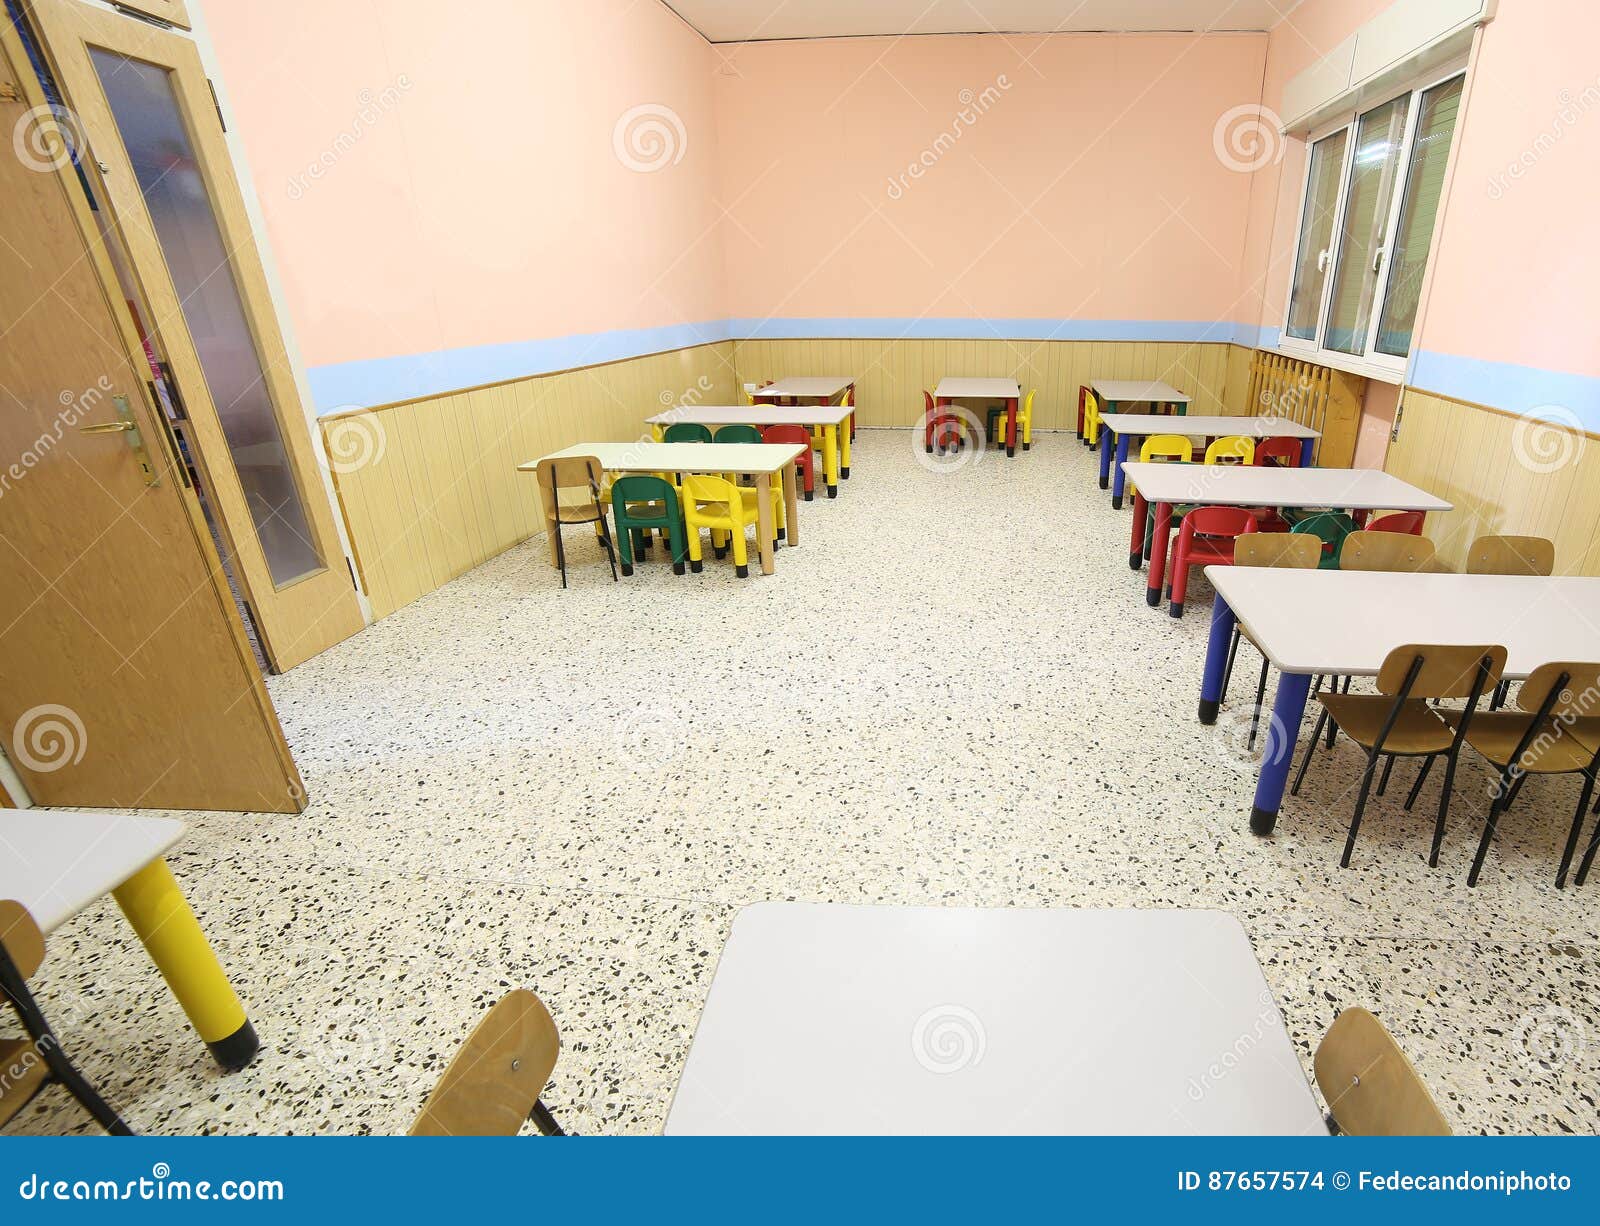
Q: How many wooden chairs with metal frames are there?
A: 9